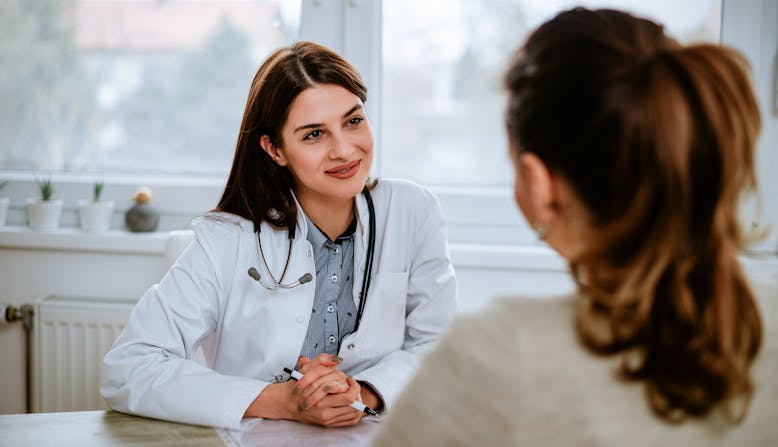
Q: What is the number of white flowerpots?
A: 3